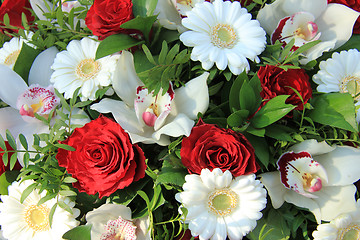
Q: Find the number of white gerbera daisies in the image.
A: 7